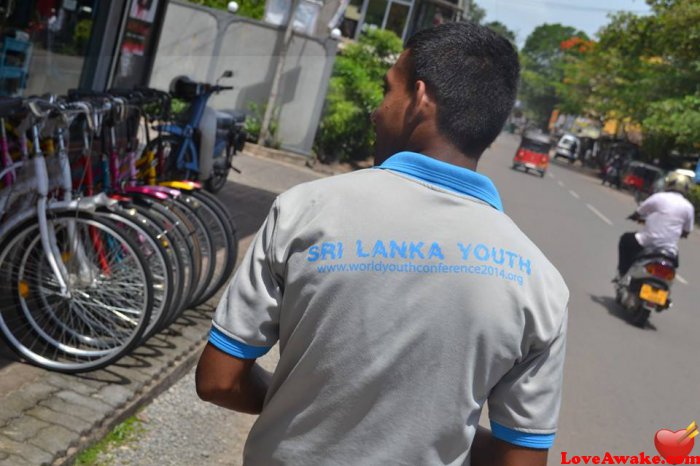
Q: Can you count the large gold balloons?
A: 0